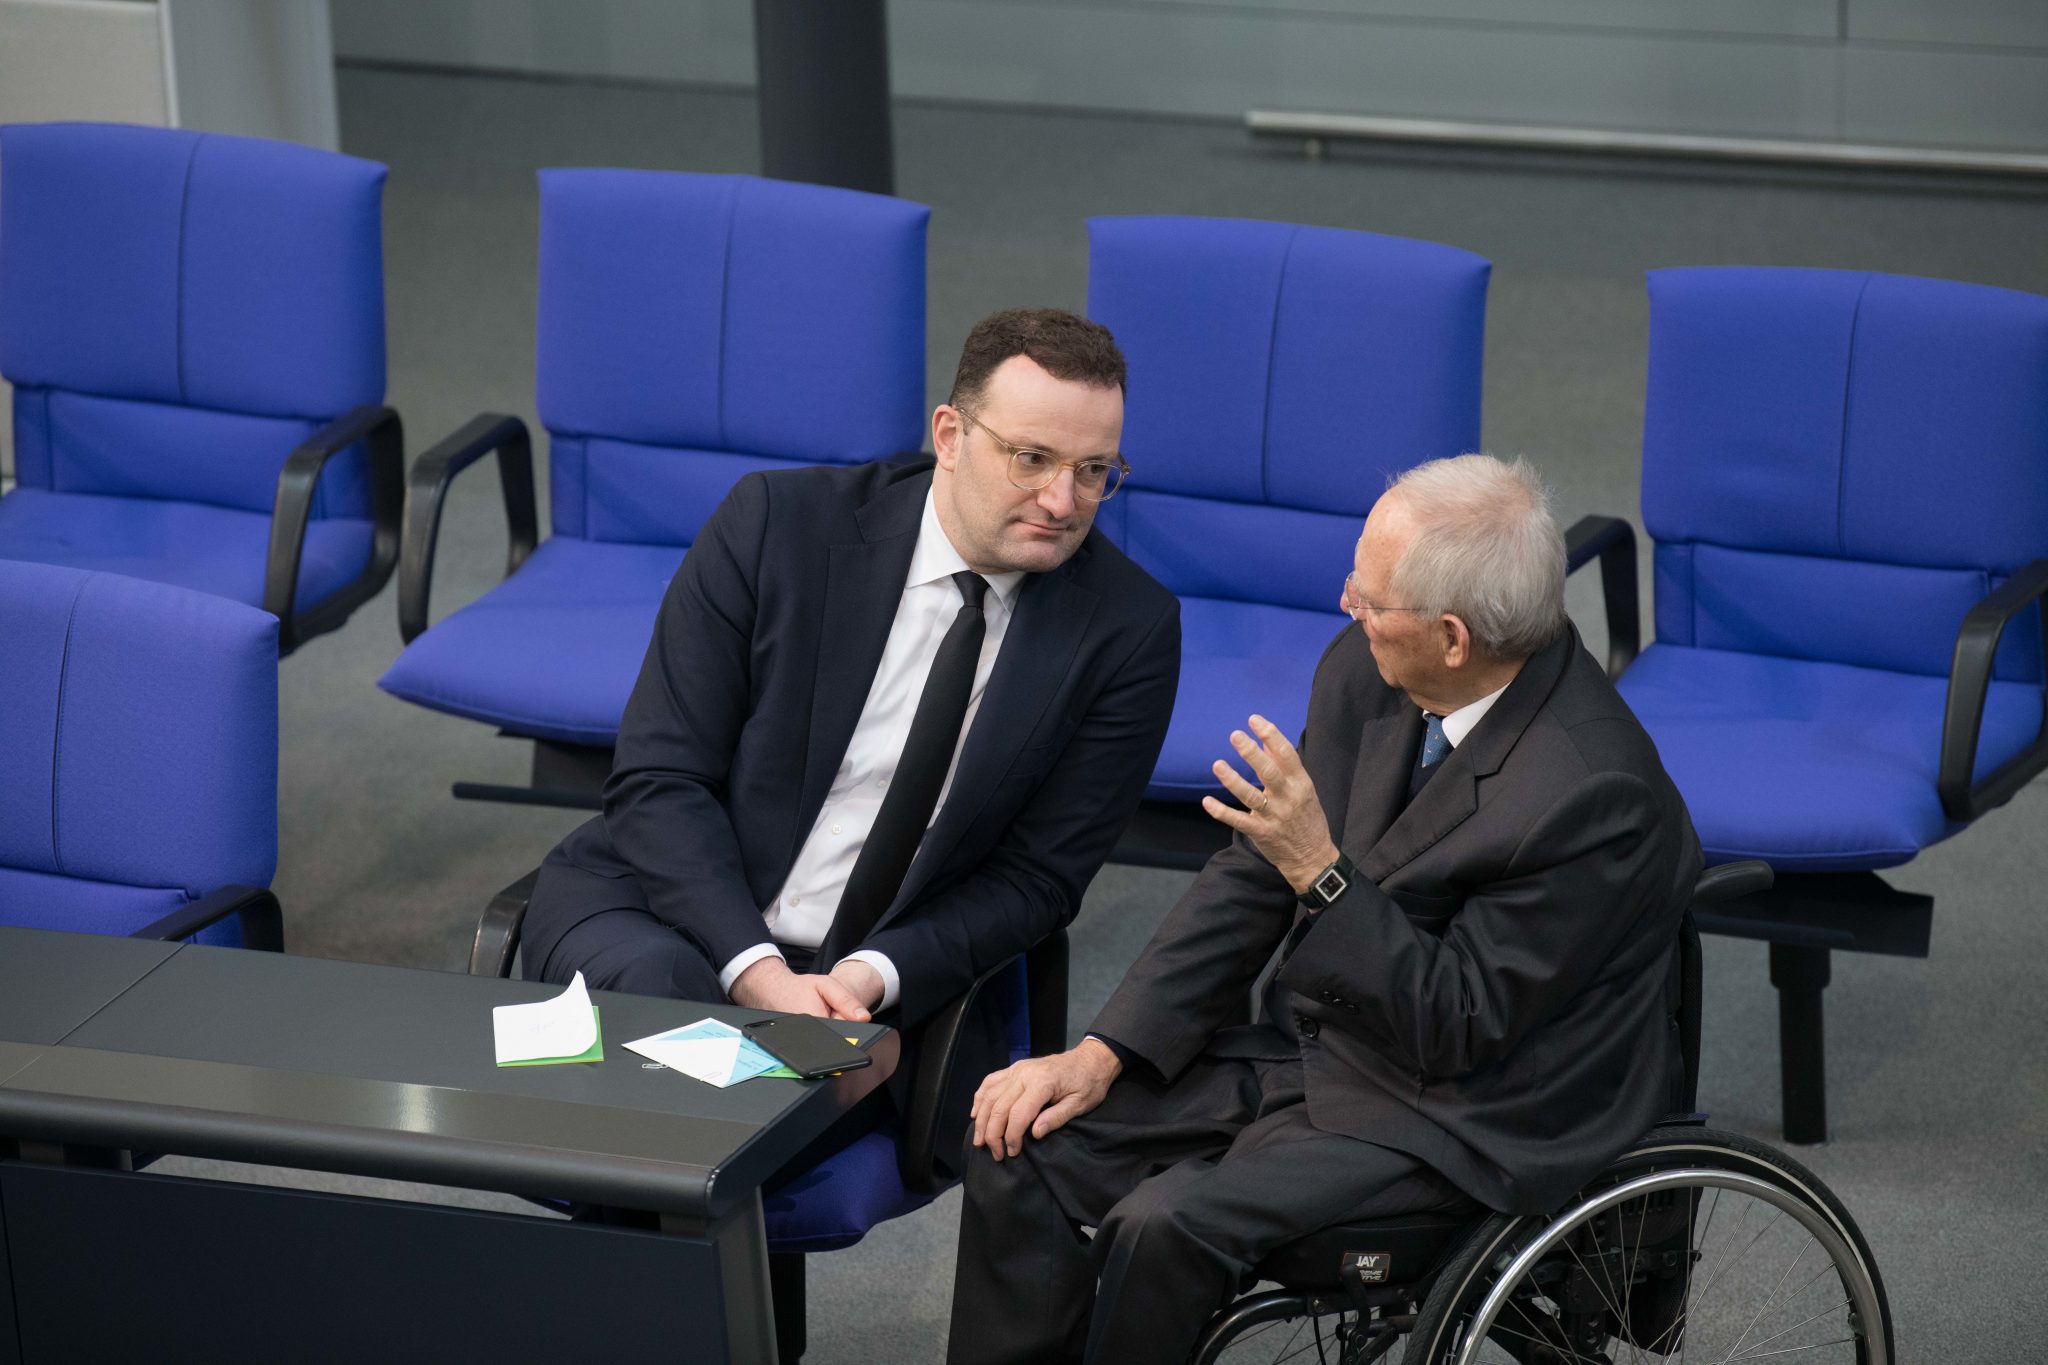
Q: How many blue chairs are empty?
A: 5